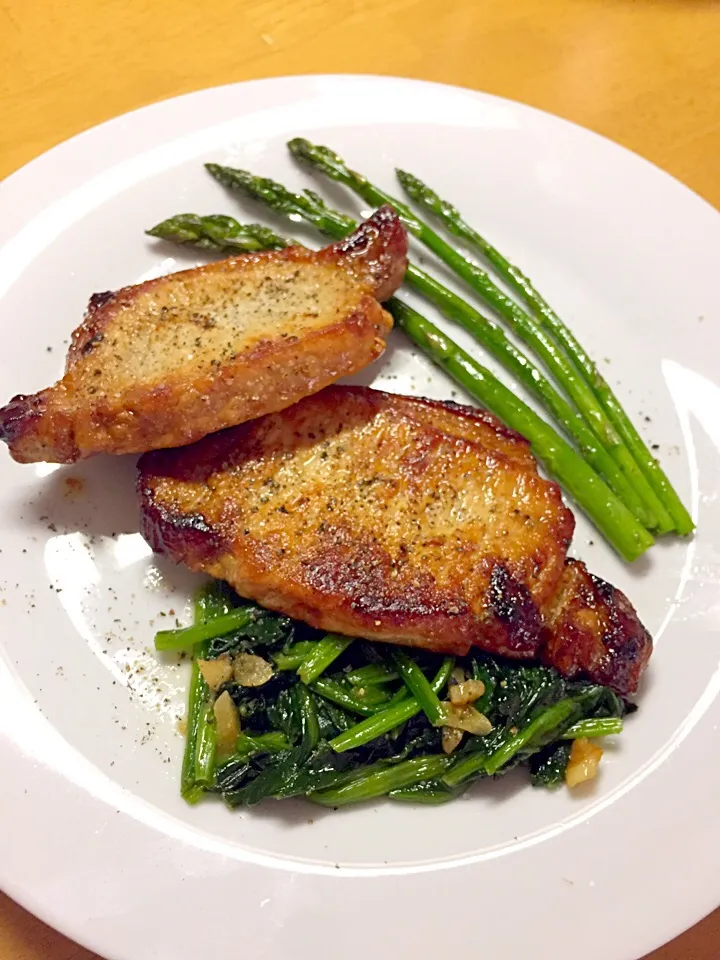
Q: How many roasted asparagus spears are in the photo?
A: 4